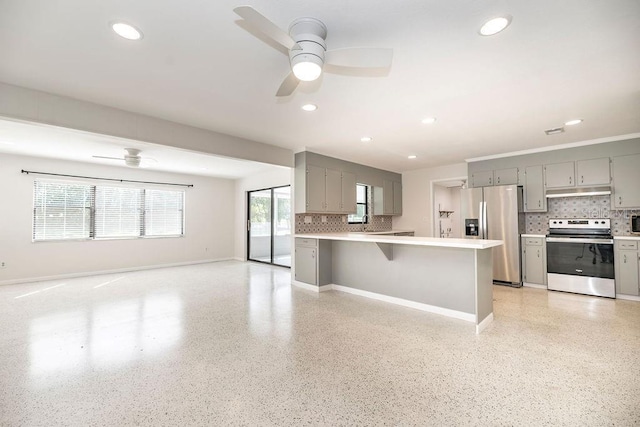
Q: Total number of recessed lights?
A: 7